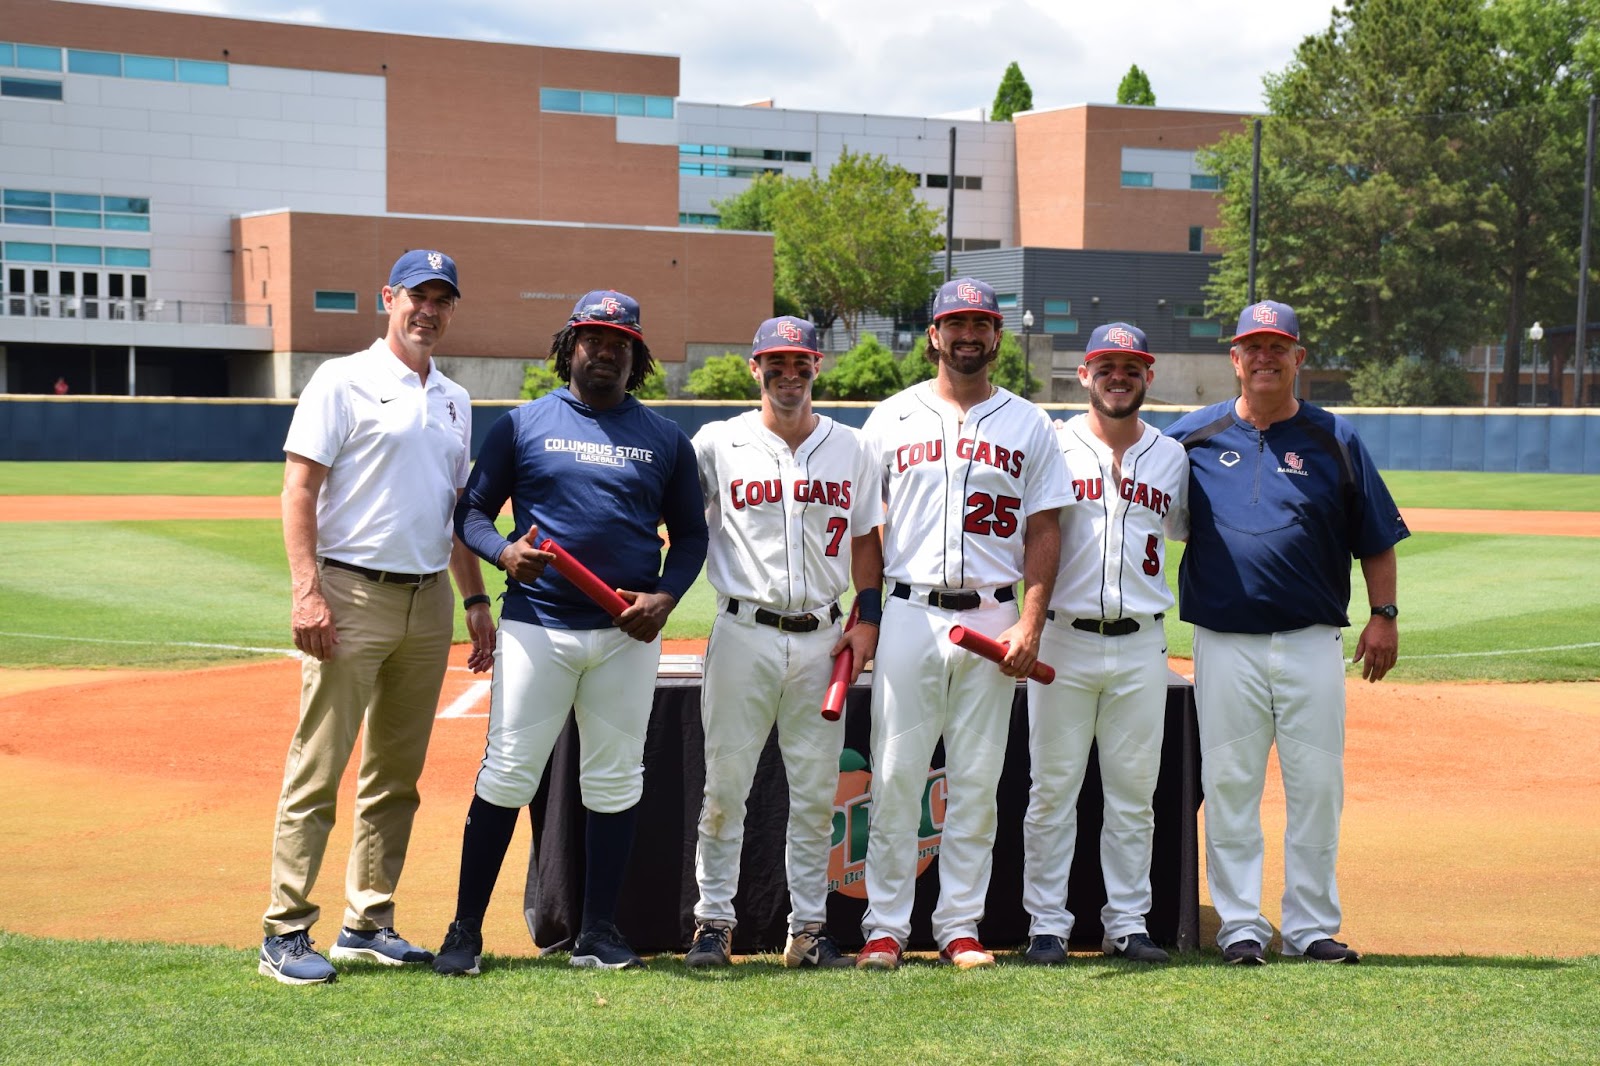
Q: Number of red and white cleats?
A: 2